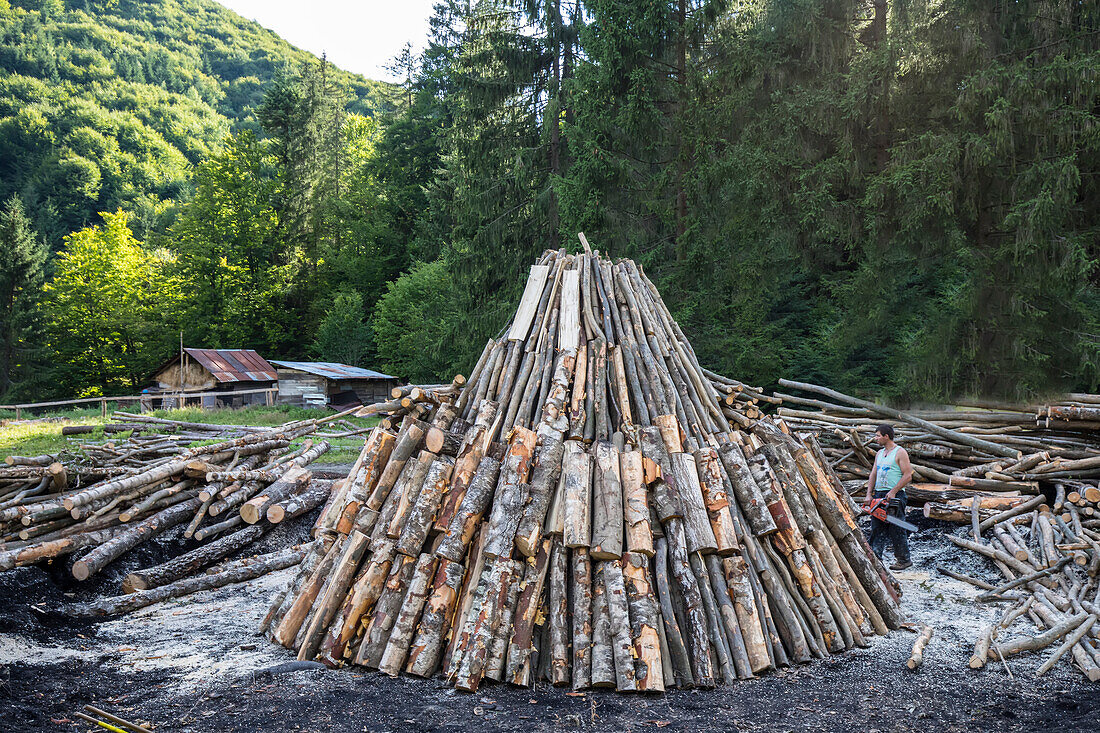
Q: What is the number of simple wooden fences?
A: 1